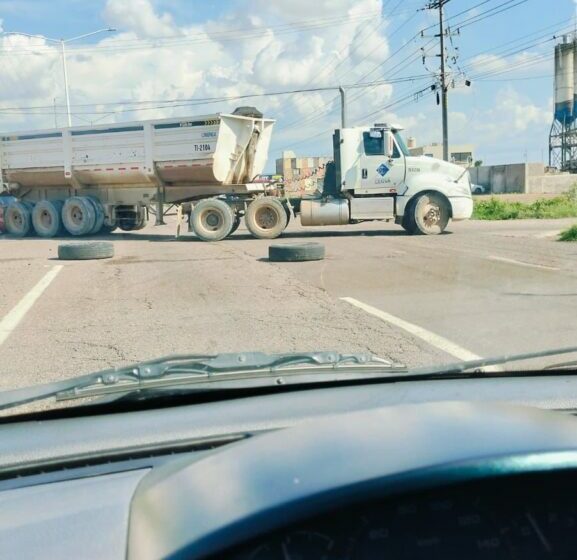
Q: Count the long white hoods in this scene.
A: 1